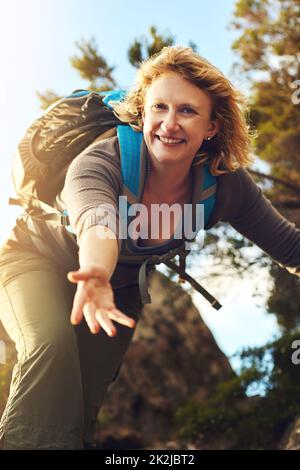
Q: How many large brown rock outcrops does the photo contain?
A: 1